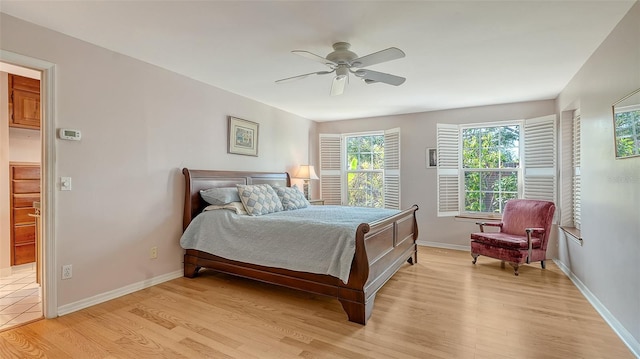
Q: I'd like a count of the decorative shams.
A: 2